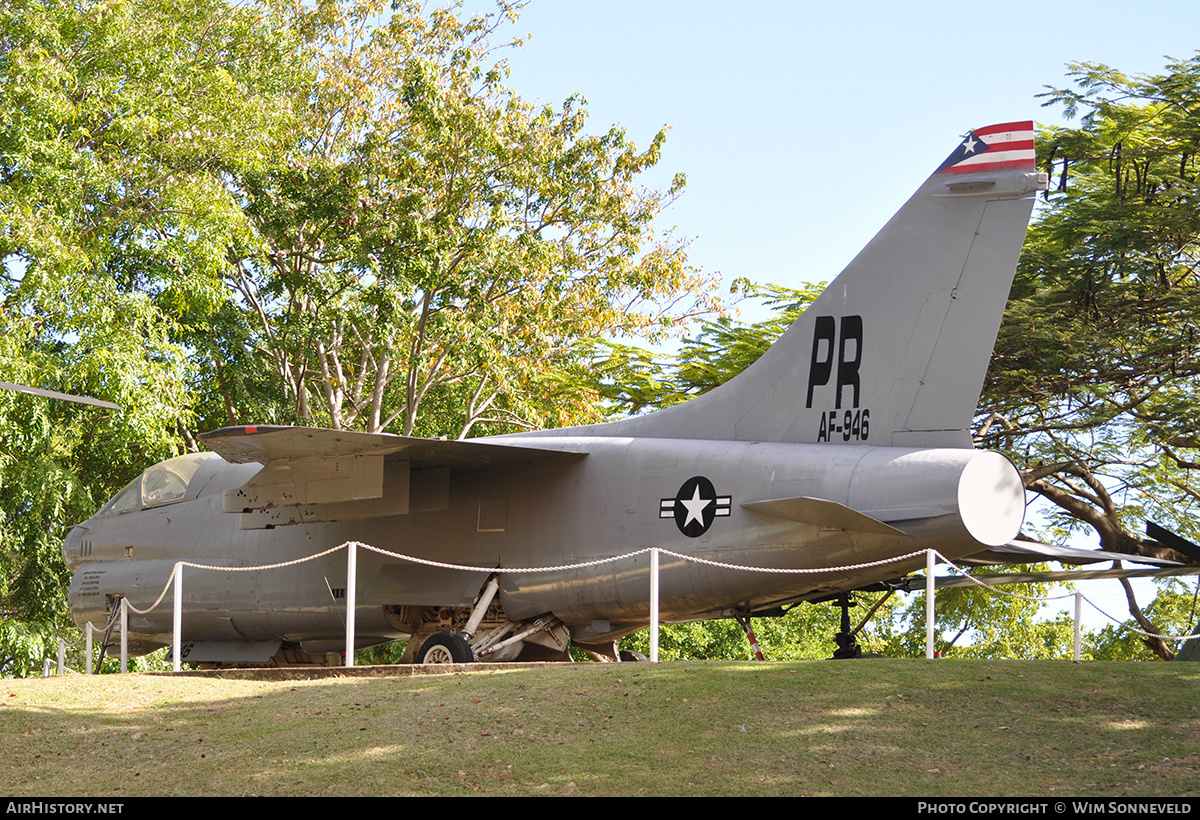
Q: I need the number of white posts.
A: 9